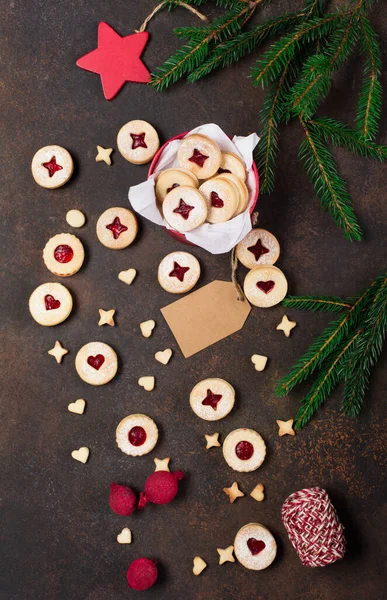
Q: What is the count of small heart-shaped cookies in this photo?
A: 10